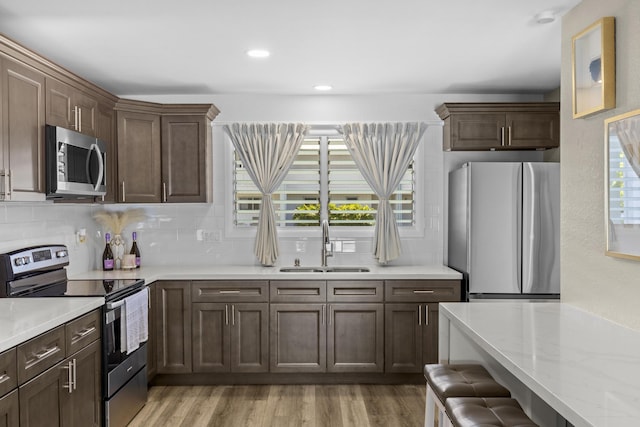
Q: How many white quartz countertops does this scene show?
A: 3